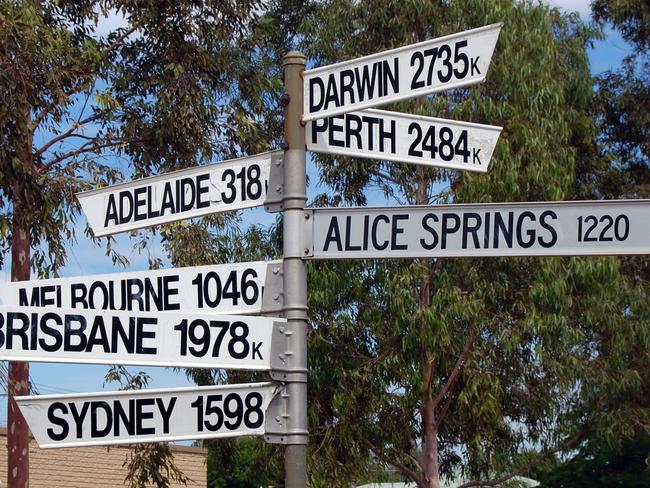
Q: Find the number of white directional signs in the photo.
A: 7